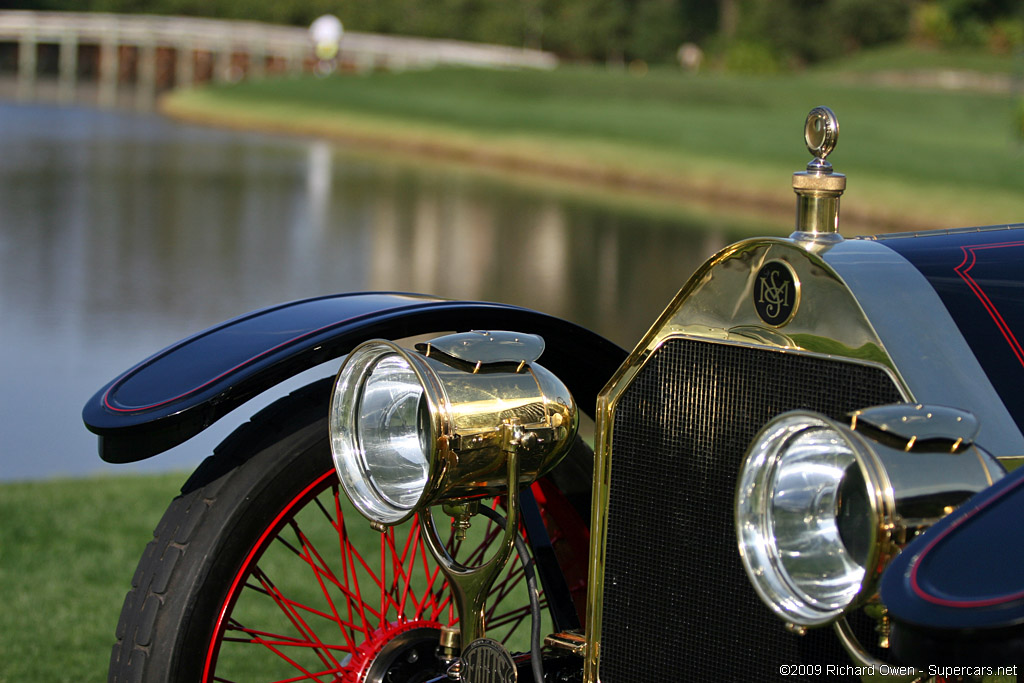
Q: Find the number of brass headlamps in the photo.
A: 2